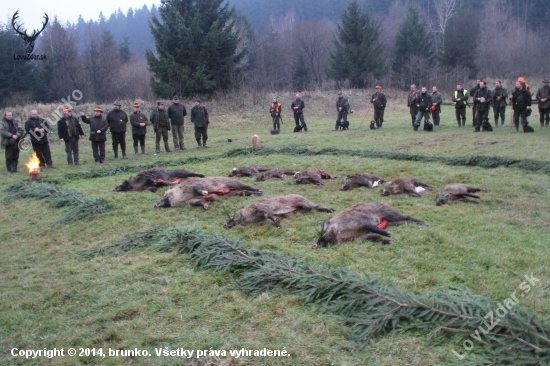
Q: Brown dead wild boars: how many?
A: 10